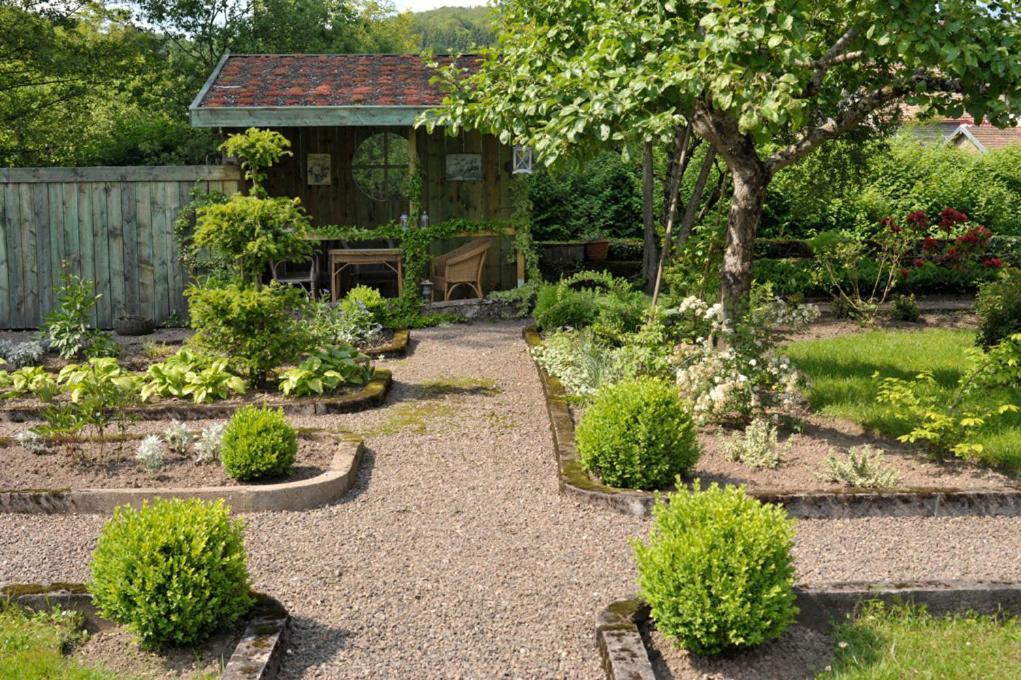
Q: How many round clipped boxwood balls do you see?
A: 4